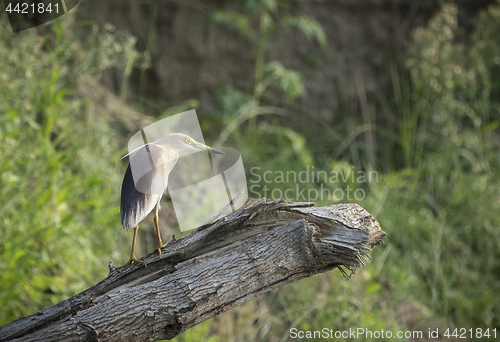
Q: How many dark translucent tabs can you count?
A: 1